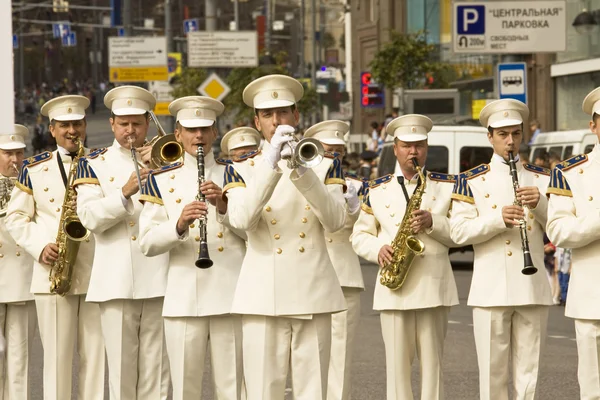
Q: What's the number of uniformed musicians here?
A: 10